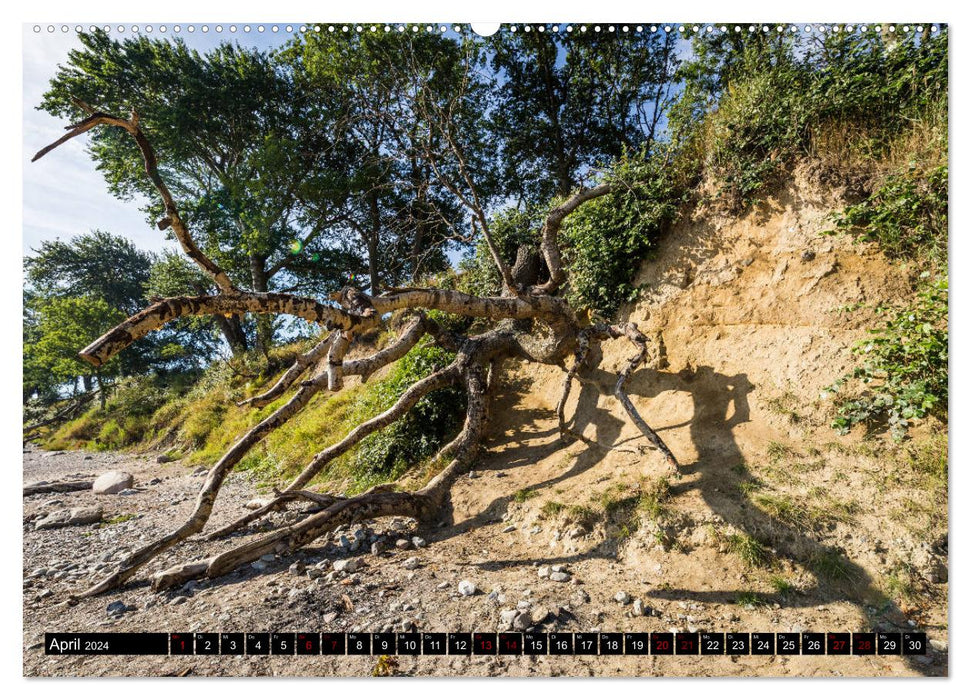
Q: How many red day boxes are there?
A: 9